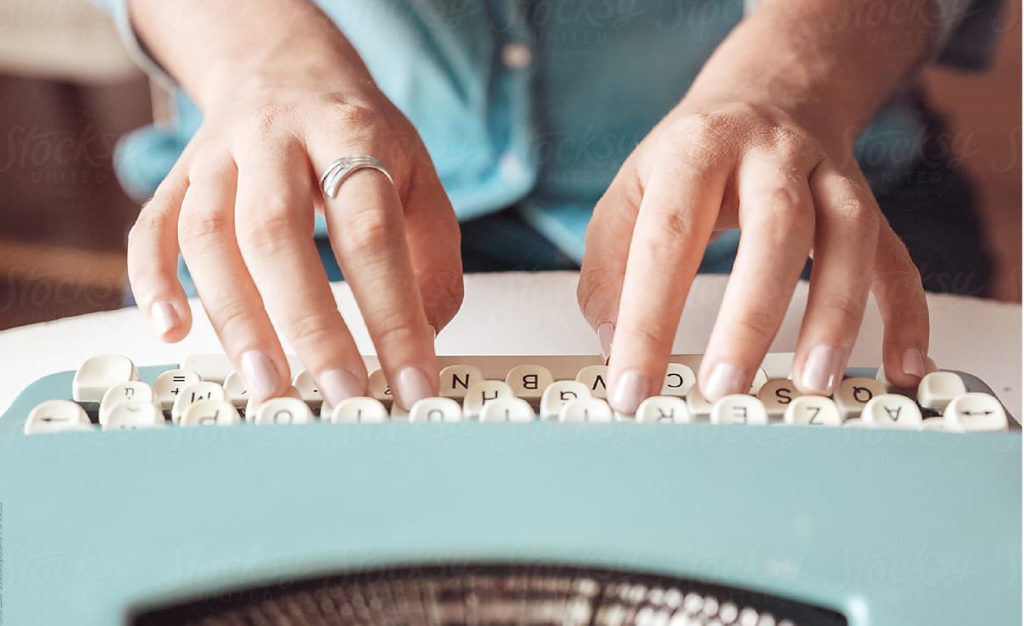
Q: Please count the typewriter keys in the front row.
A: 13